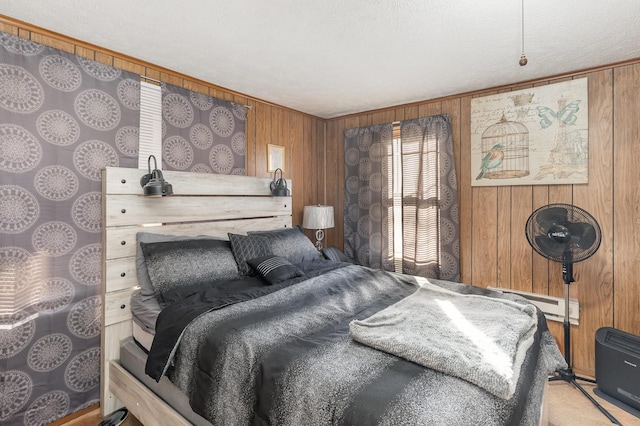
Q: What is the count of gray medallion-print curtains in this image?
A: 4